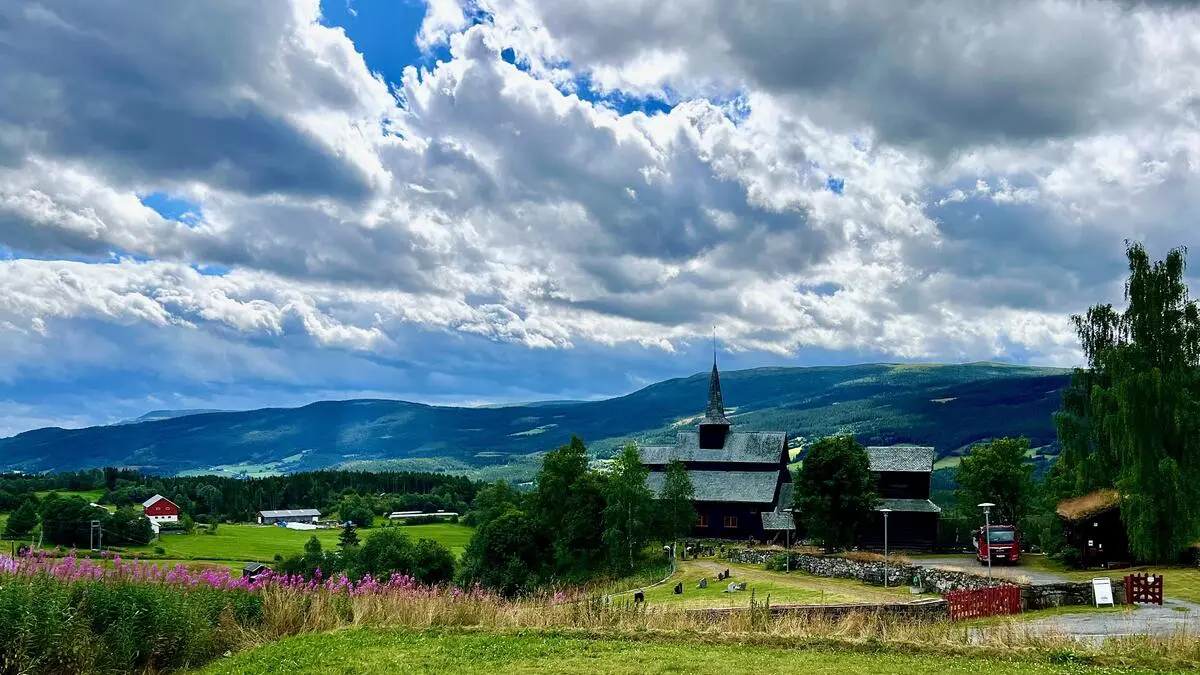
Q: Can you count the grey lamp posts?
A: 3